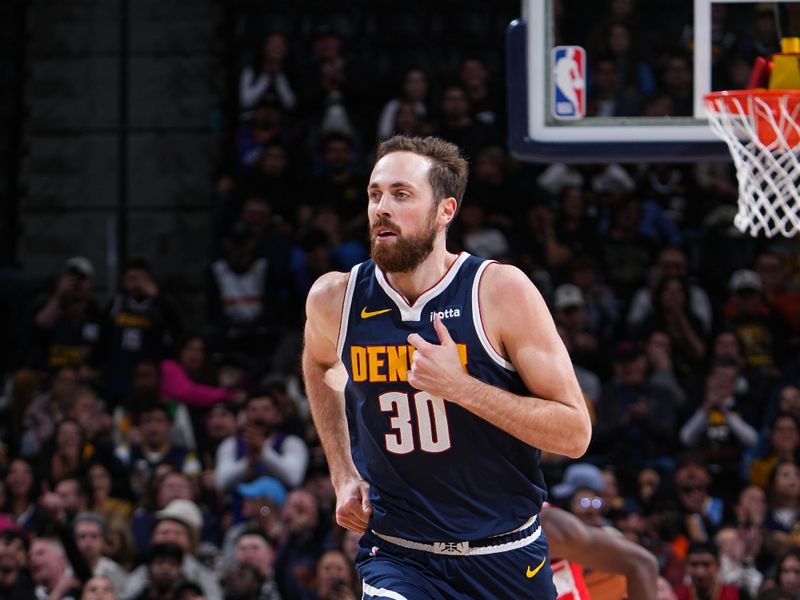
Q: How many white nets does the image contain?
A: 1